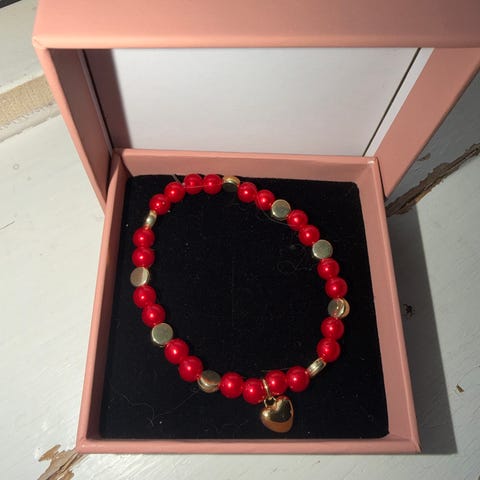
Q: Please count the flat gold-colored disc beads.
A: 9